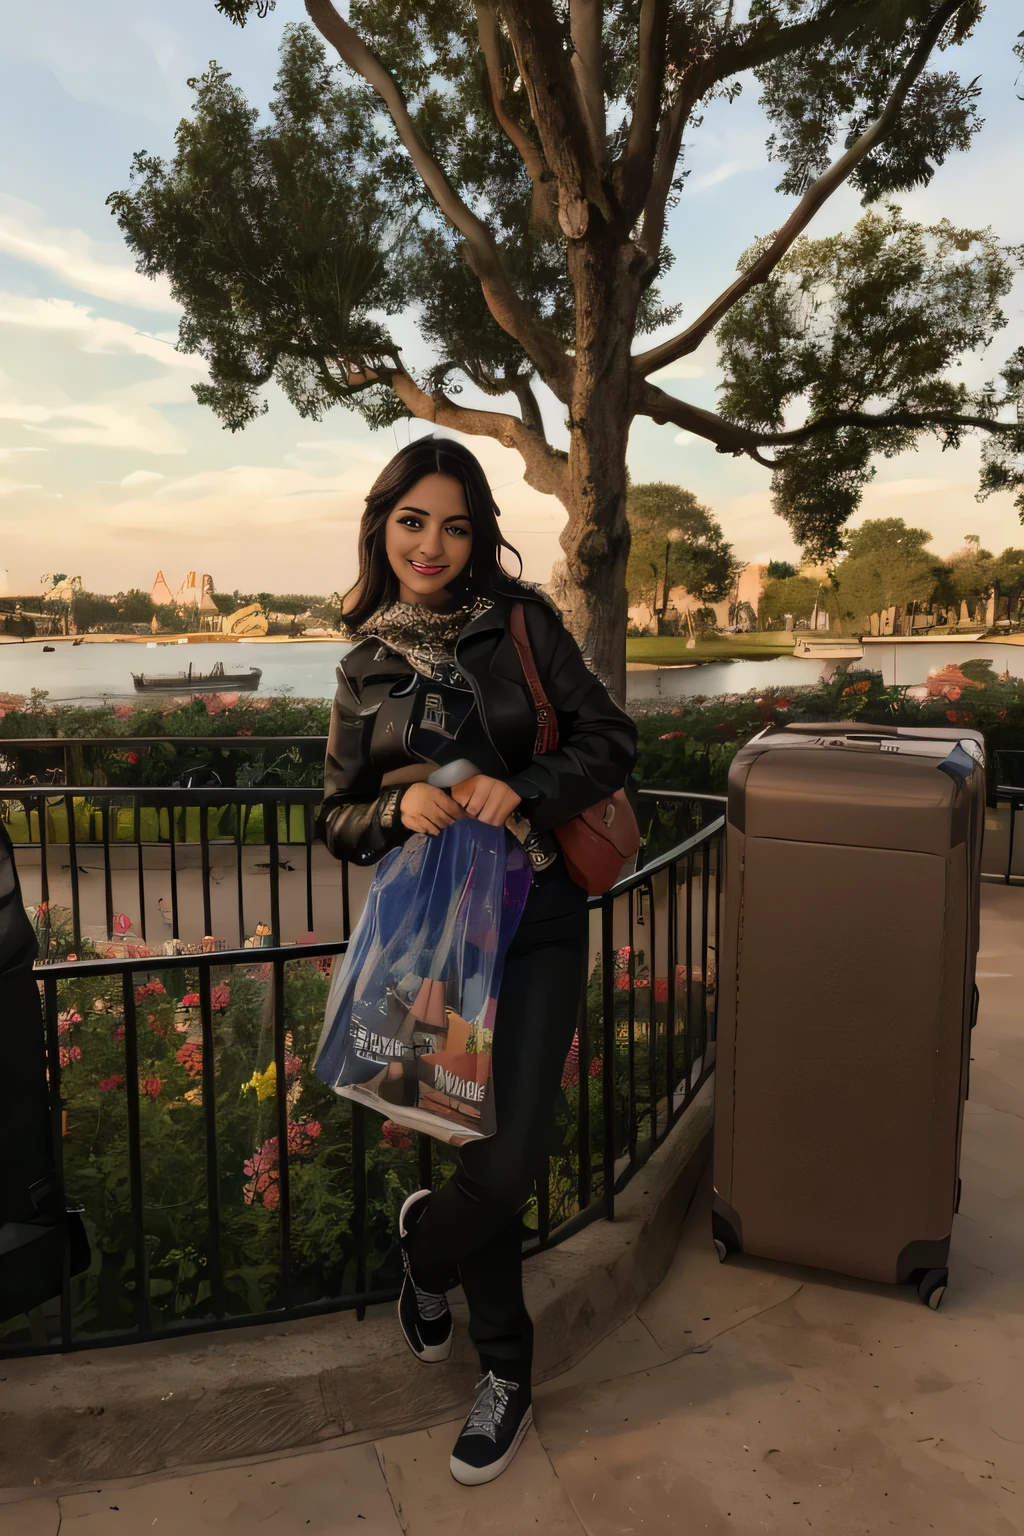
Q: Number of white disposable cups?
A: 0